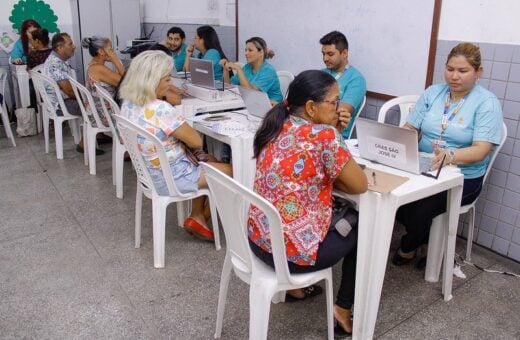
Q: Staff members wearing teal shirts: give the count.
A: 6